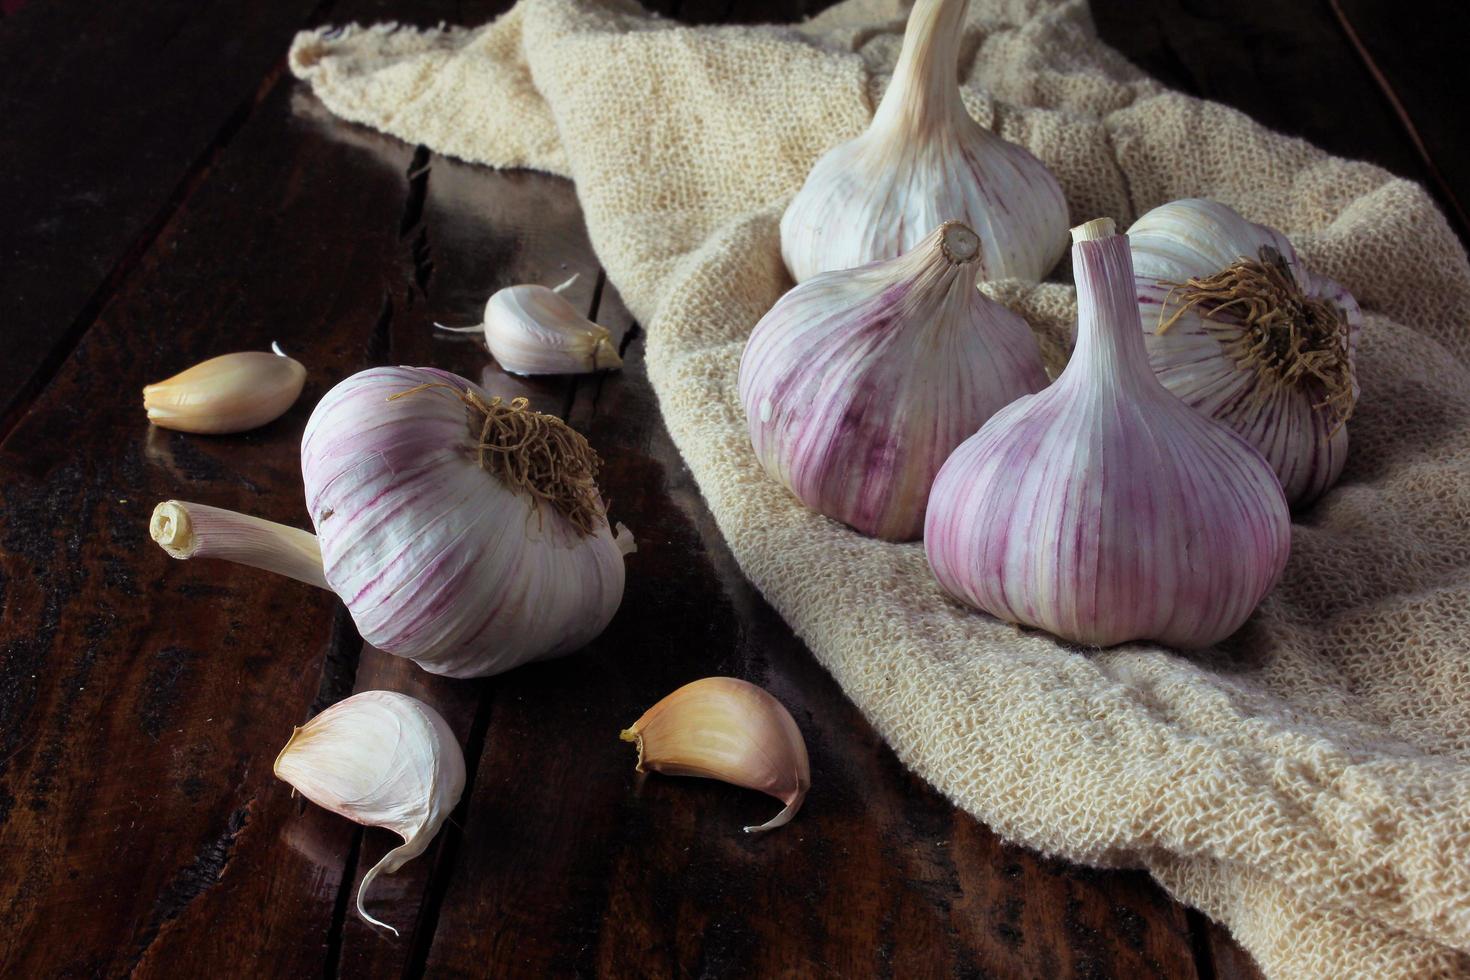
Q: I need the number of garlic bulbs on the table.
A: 5